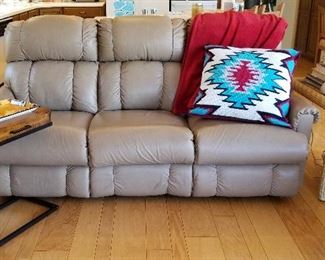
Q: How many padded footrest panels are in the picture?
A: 3